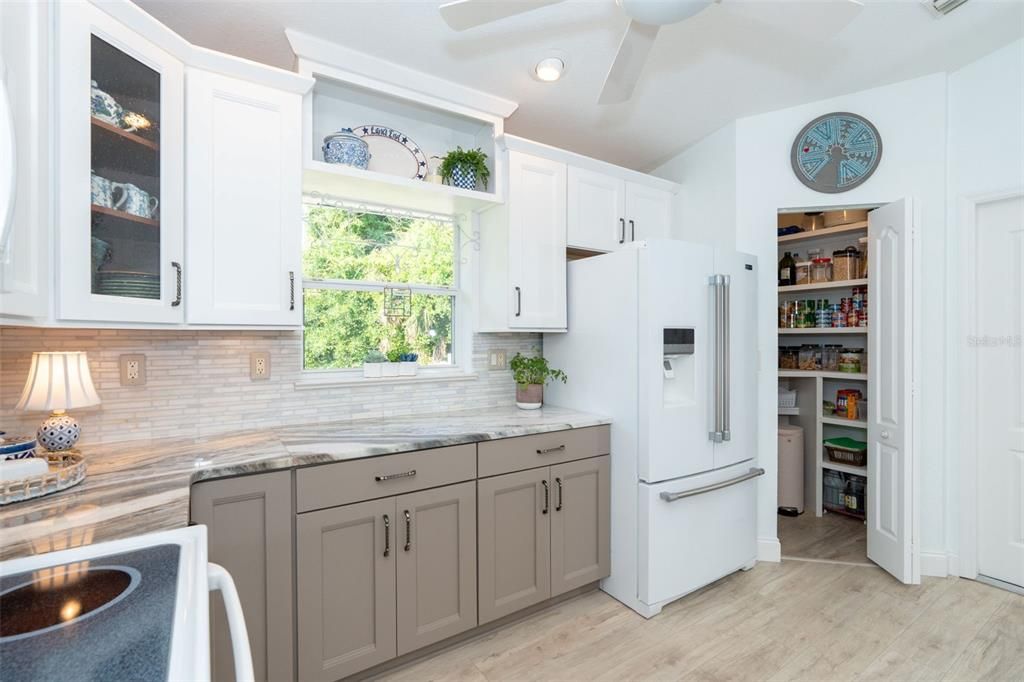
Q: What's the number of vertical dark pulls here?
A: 9